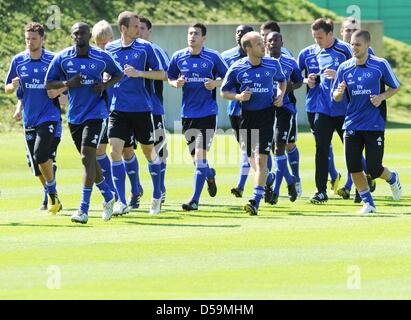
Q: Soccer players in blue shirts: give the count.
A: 13